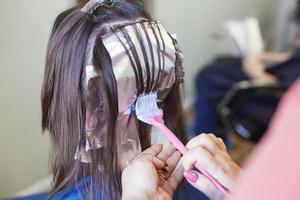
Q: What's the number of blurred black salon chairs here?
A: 1